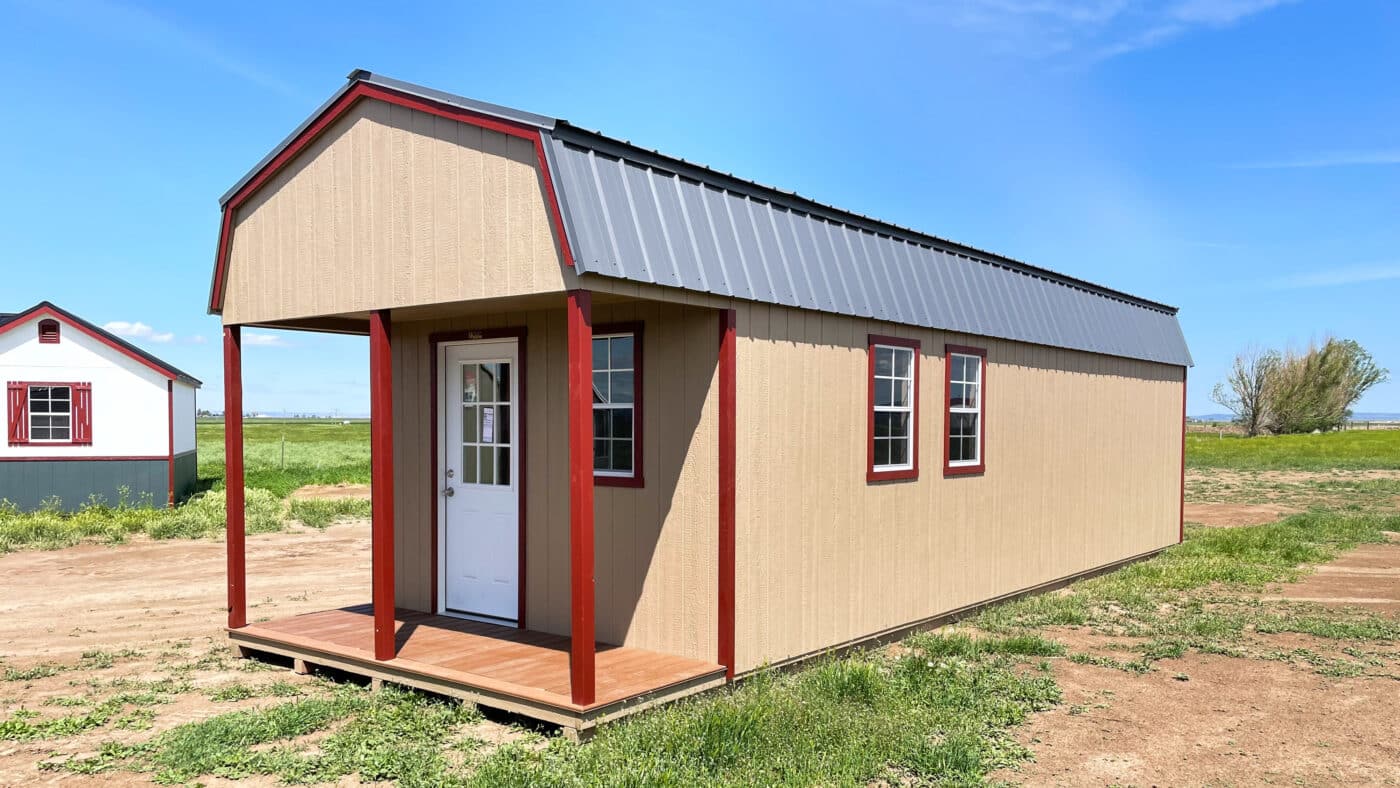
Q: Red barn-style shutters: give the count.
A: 2